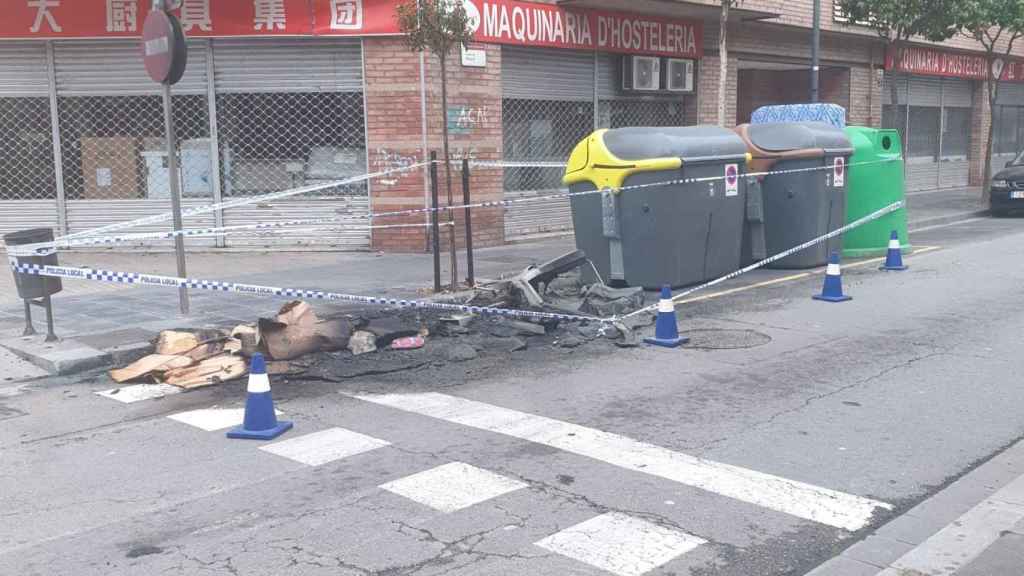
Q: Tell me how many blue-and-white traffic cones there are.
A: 4